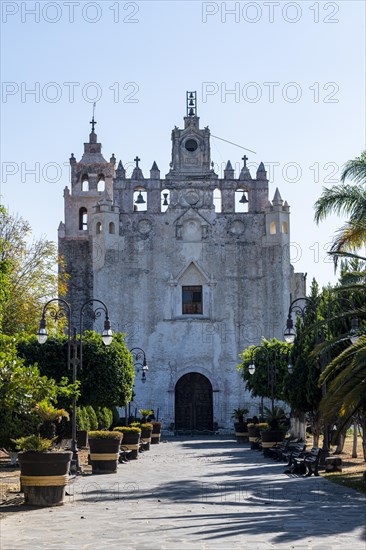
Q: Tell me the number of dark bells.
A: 6